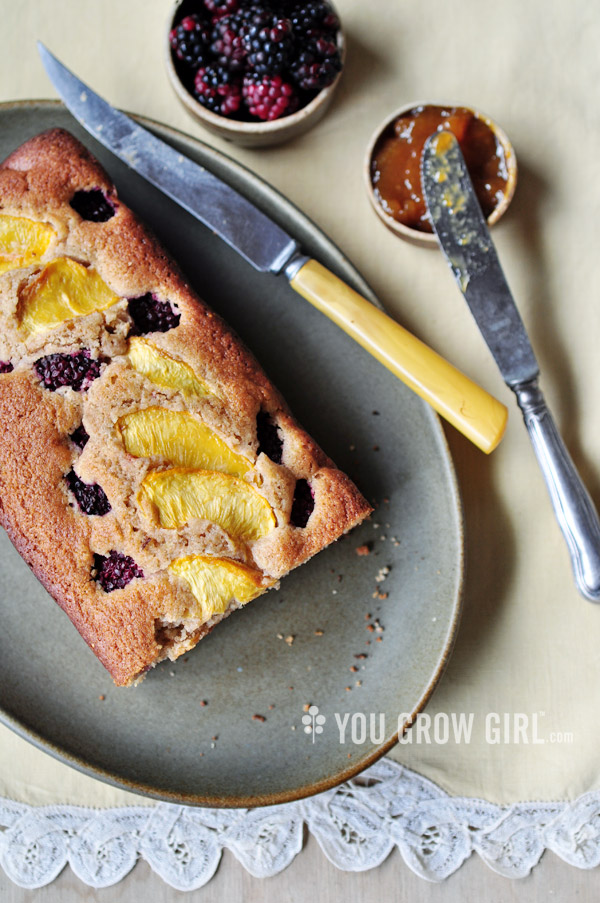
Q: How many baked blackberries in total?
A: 9